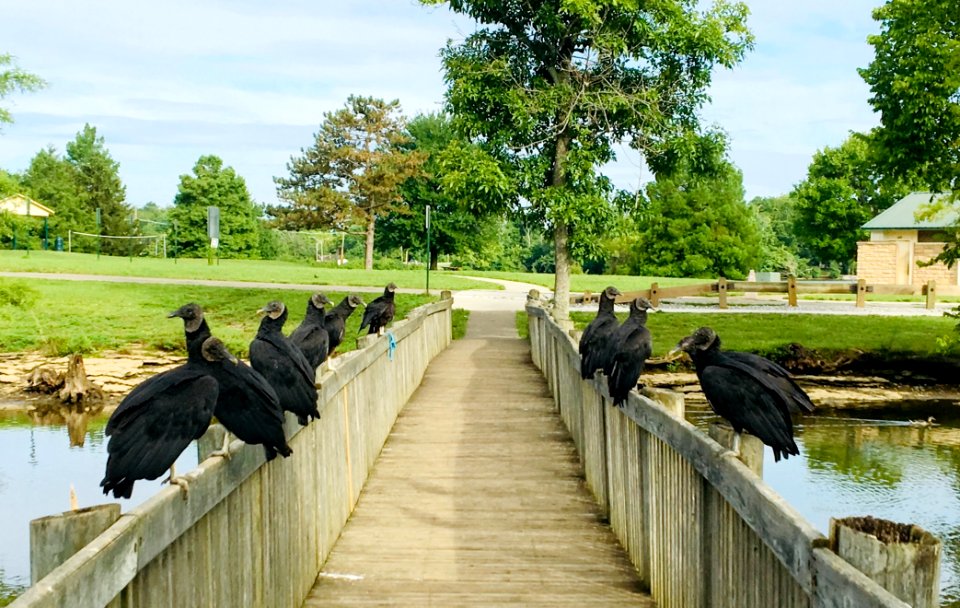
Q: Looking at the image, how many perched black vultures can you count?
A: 9